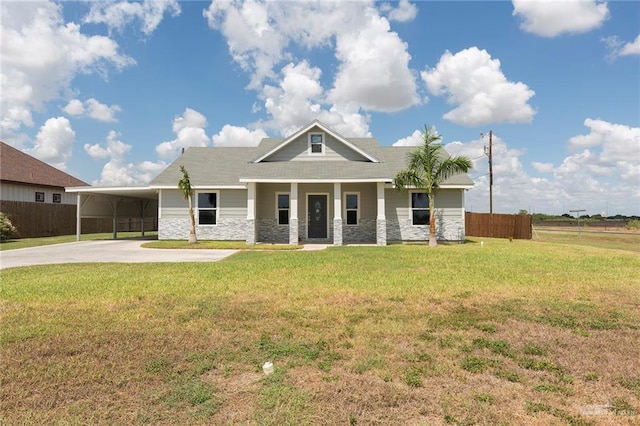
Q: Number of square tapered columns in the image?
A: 4